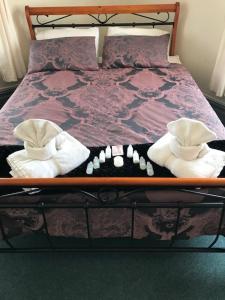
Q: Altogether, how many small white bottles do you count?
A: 8